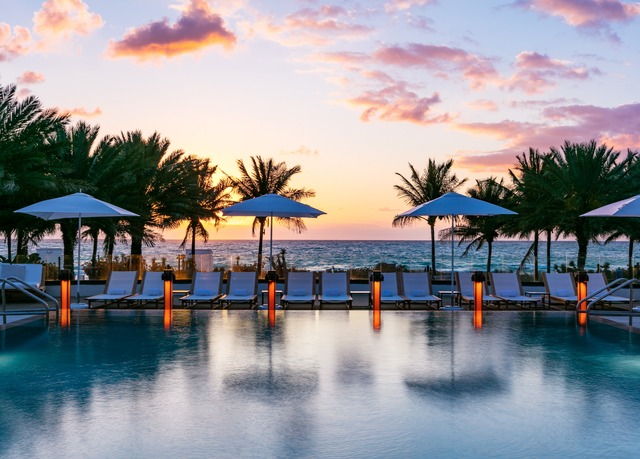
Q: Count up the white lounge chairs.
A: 12